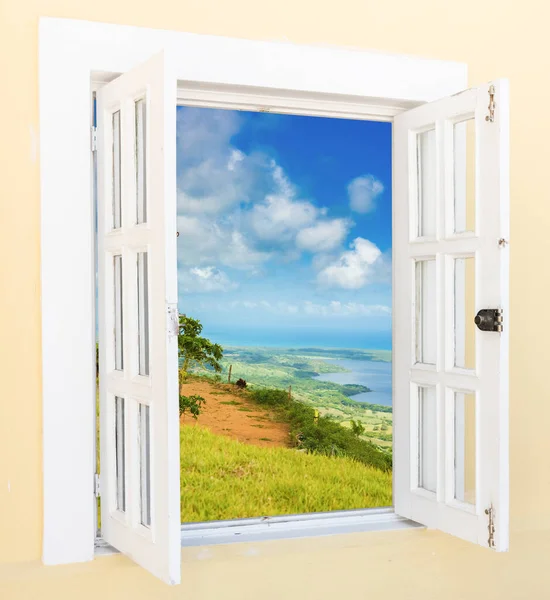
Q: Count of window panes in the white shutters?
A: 12